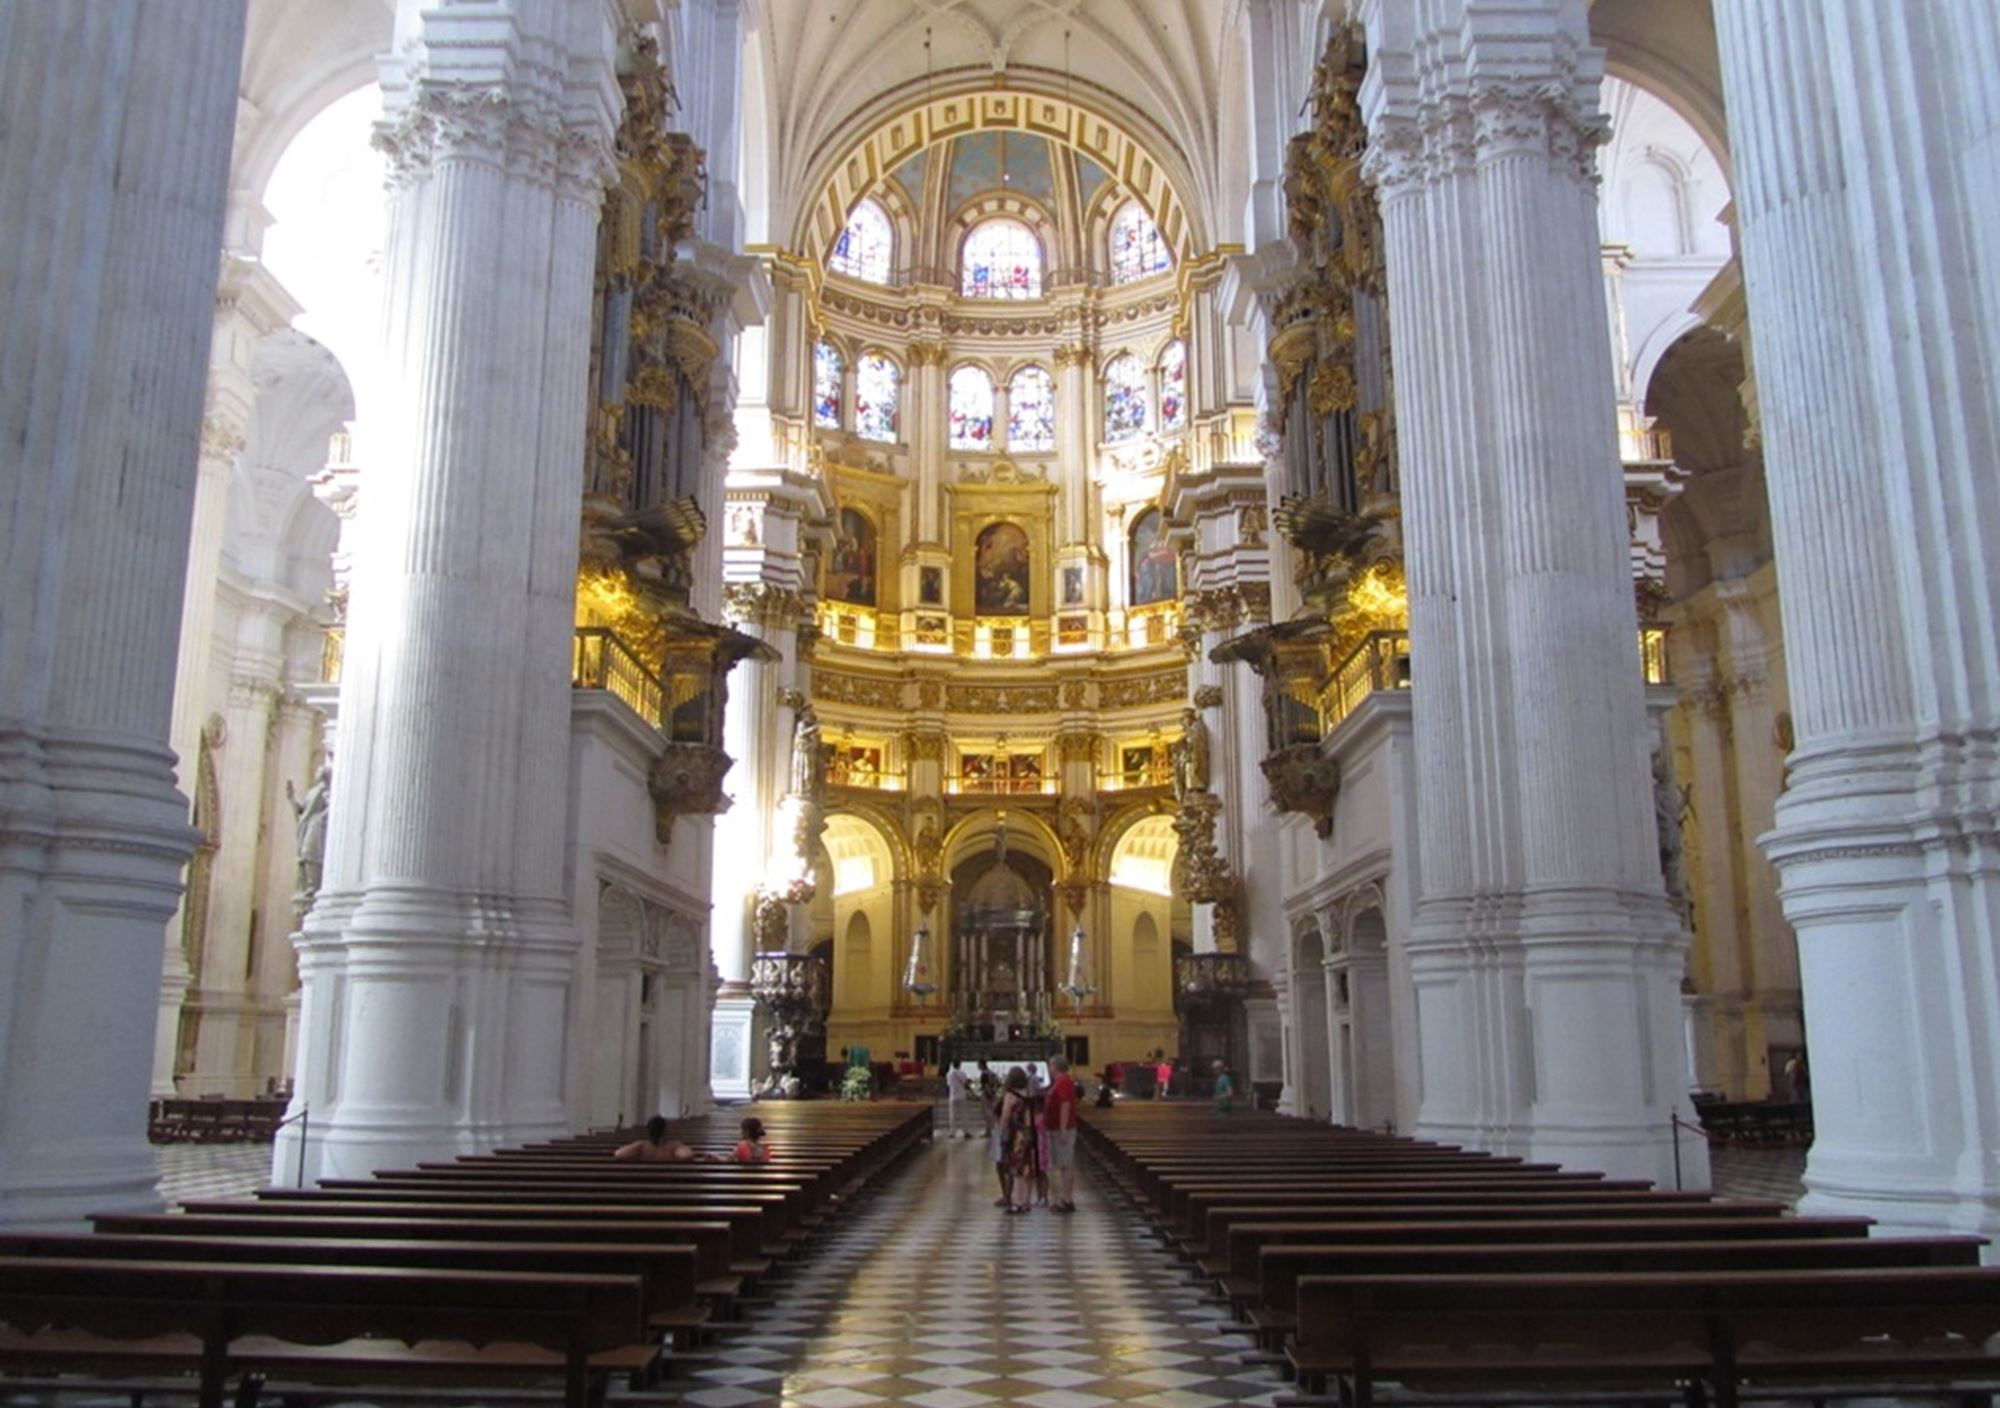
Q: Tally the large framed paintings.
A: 3